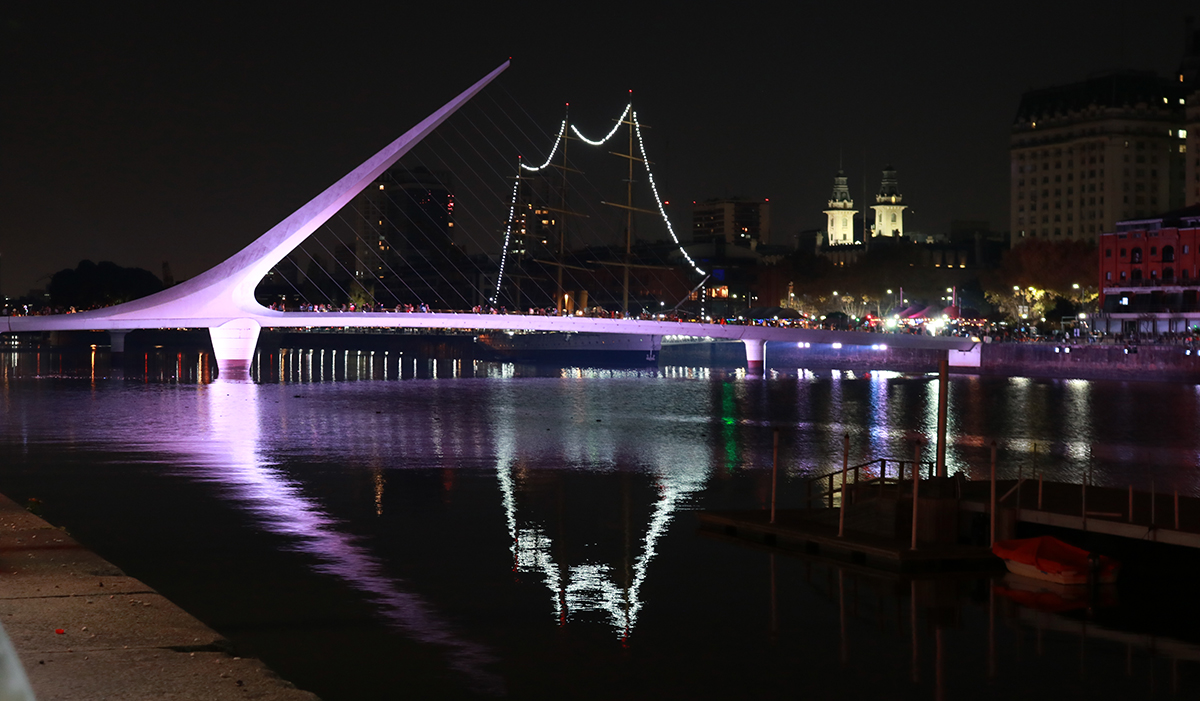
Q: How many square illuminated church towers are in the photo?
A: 2